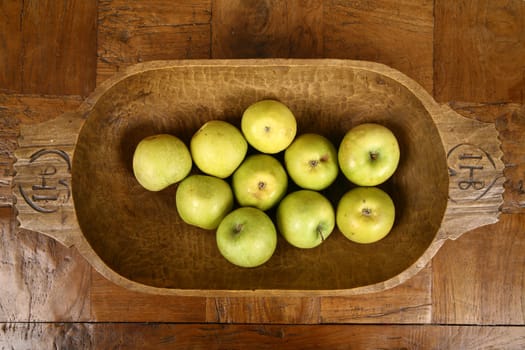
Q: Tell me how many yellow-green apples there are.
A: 10